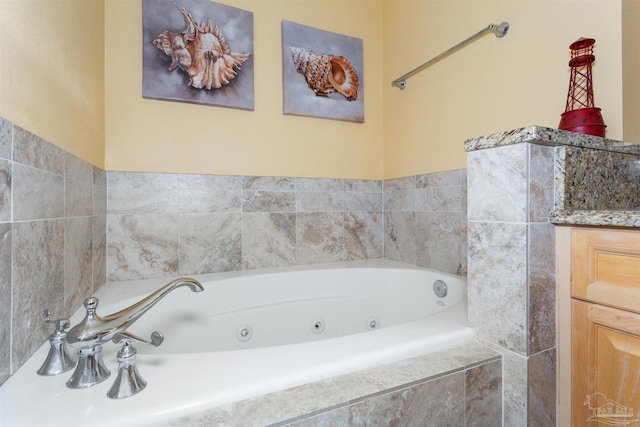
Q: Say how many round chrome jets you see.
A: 3